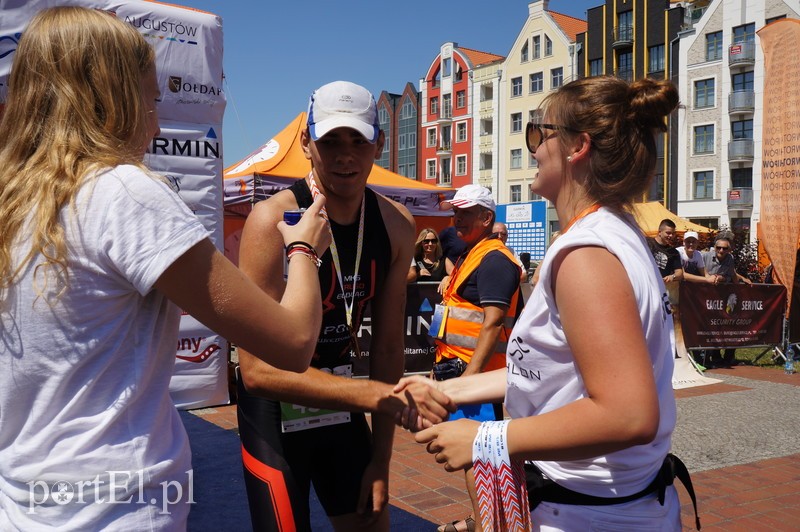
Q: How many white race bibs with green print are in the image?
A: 1